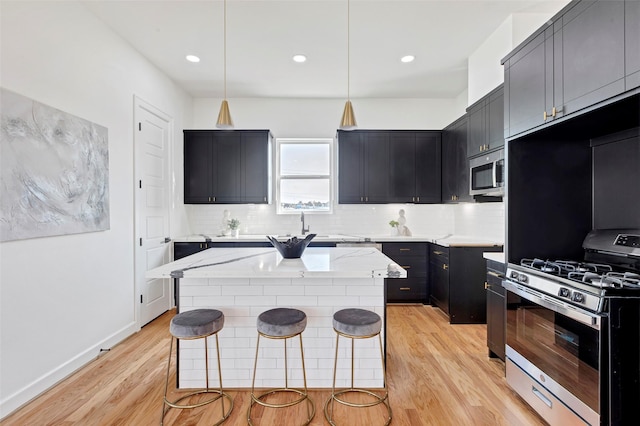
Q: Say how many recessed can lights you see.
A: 3